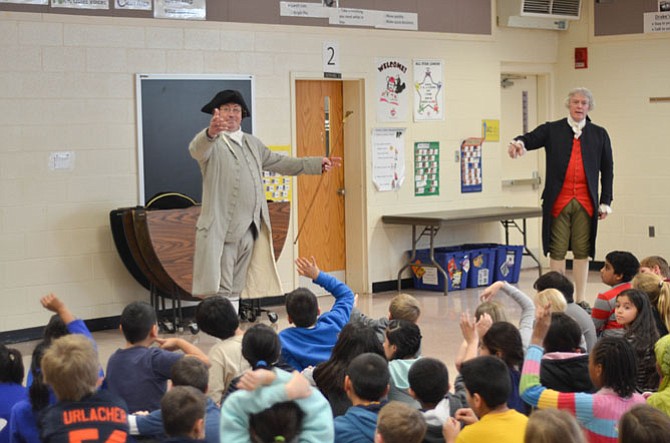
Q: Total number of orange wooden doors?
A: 1